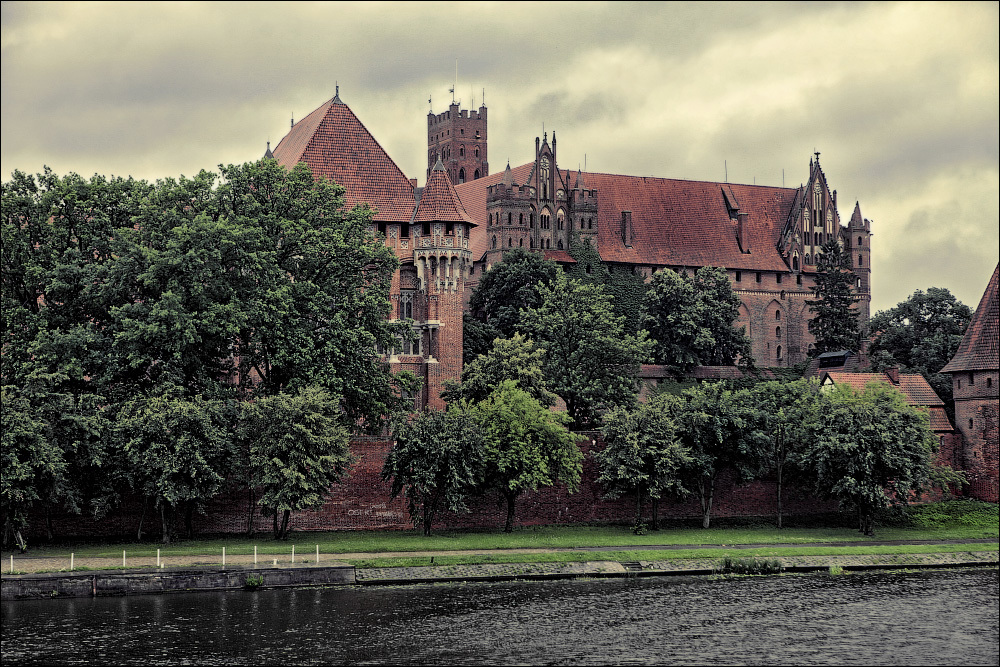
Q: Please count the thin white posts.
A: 8